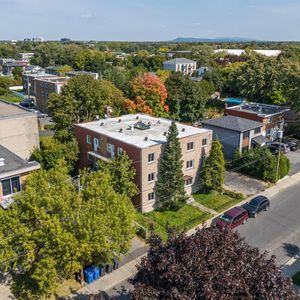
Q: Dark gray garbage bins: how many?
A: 3